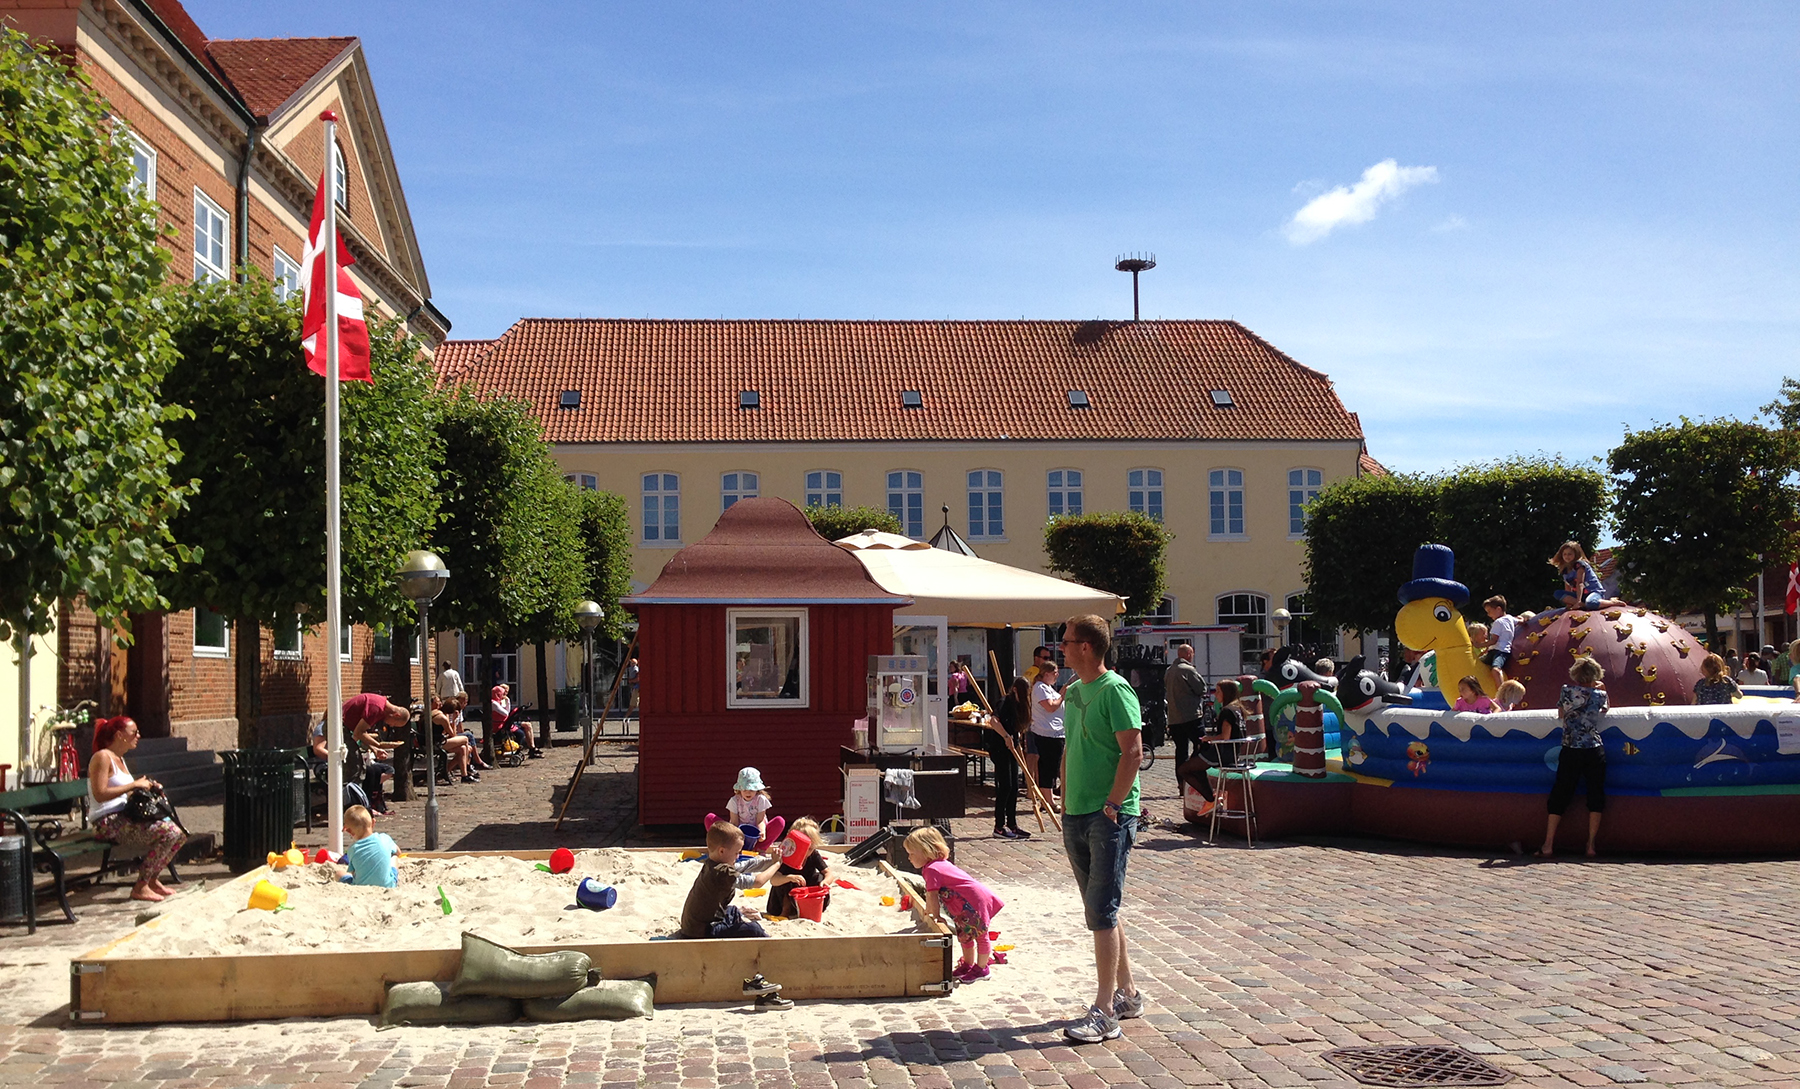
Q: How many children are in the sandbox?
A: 4